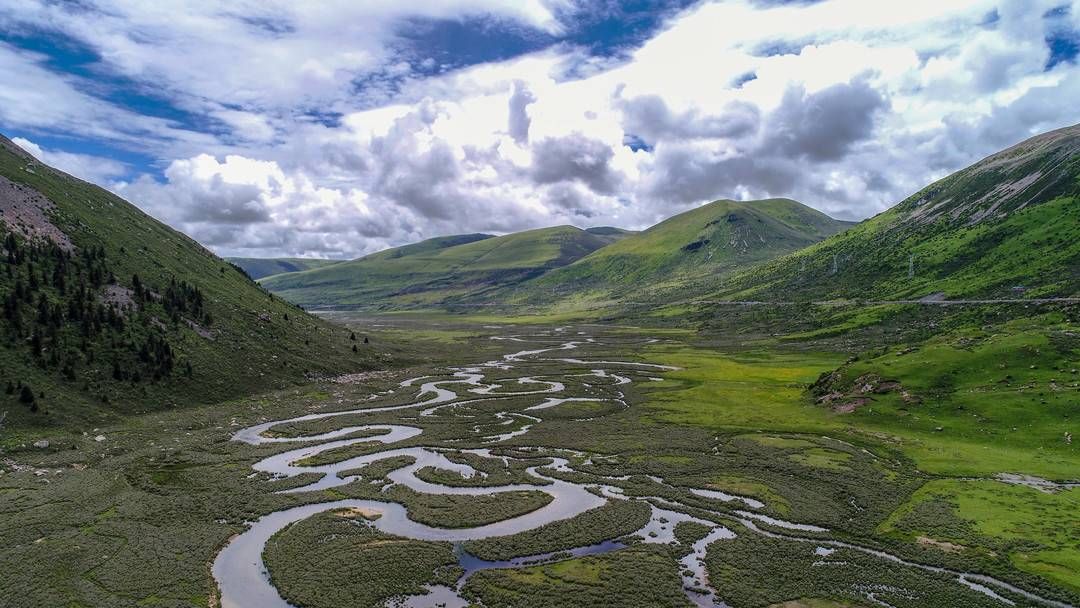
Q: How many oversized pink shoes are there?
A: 0